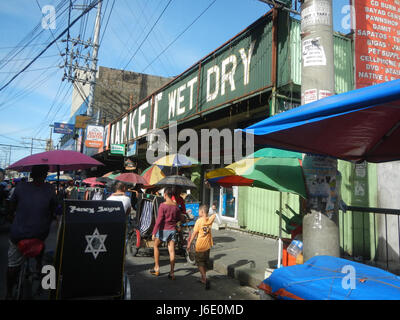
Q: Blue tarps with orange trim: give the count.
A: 1